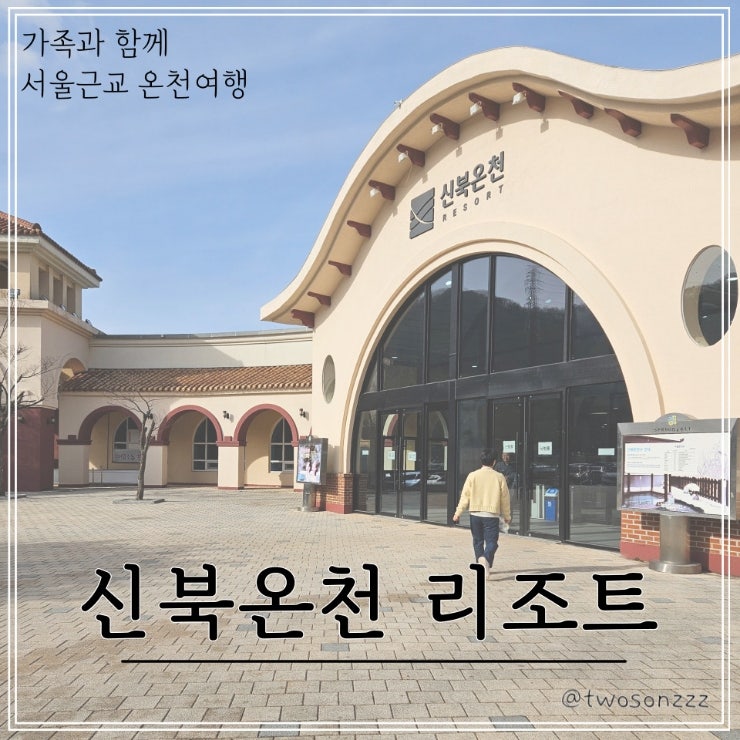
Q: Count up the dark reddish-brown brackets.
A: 12